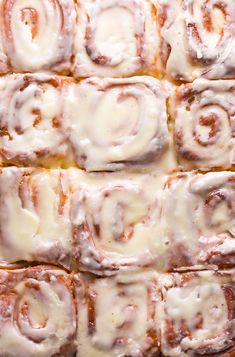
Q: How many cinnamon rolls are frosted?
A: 12